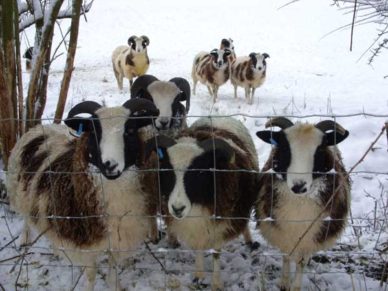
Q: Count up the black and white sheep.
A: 8